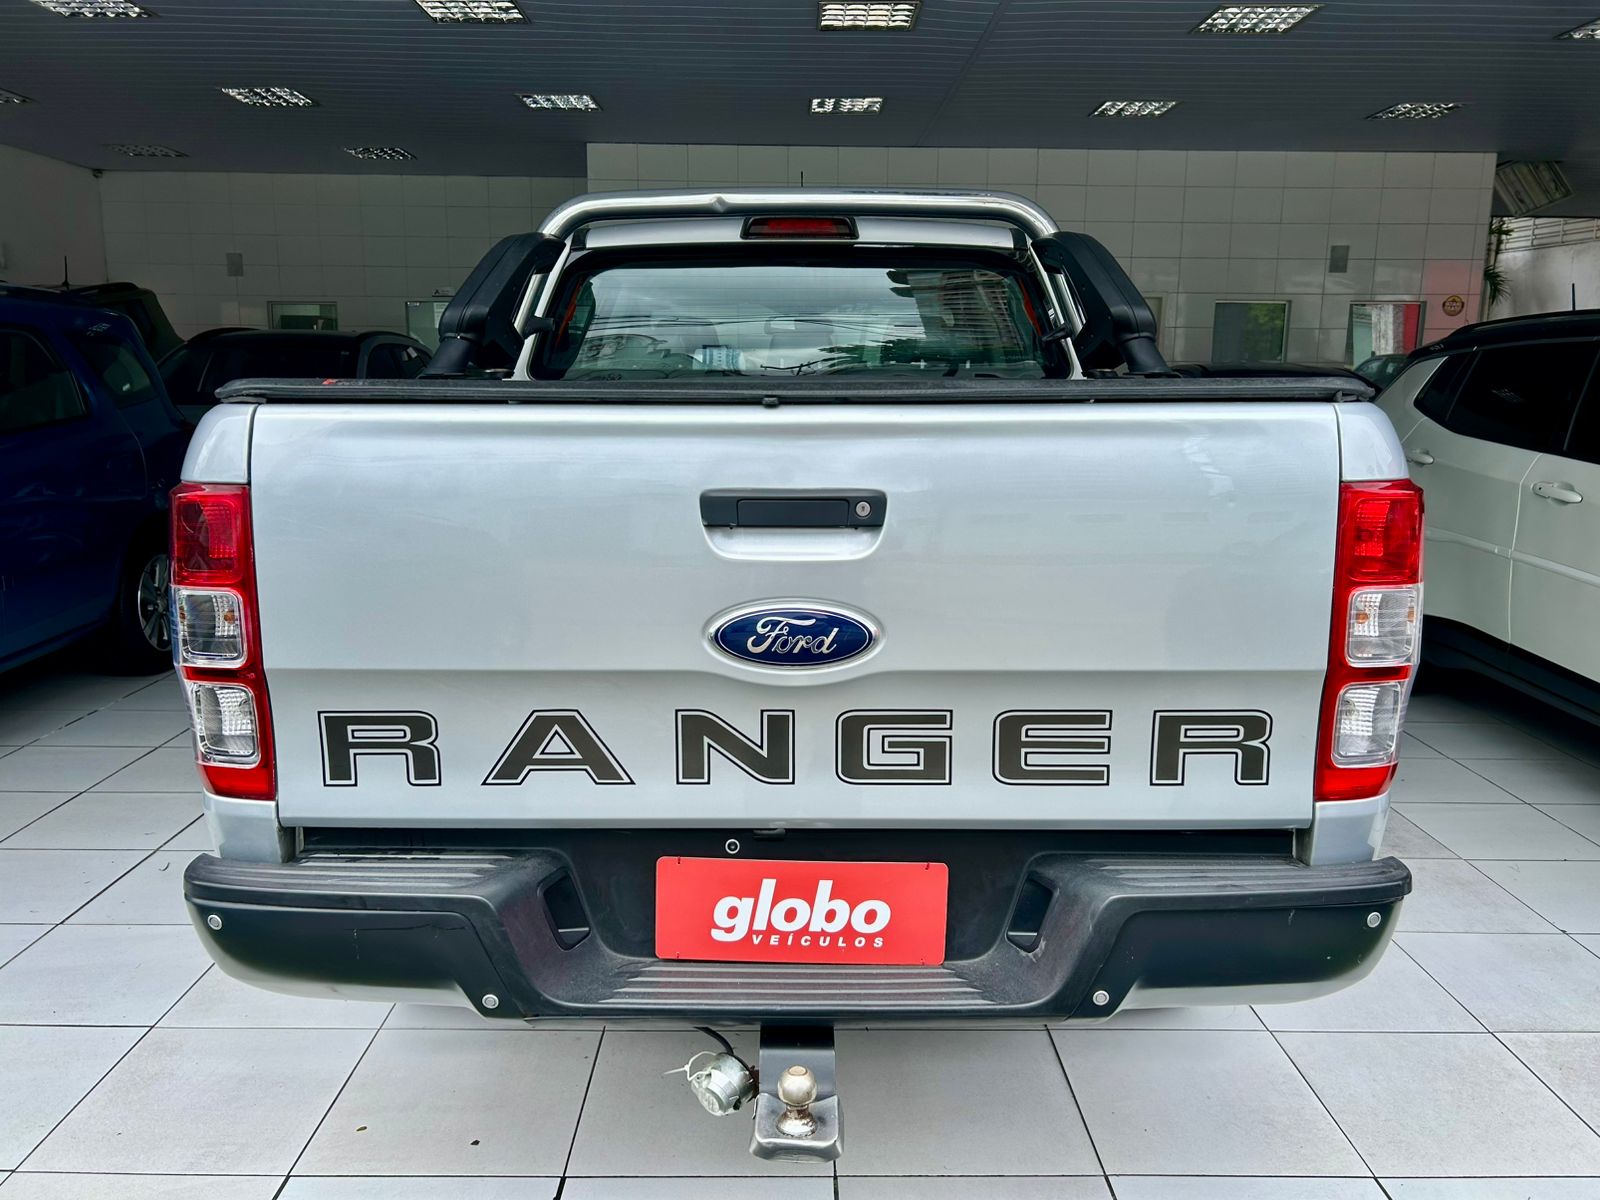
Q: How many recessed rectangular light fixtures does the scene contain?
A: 13